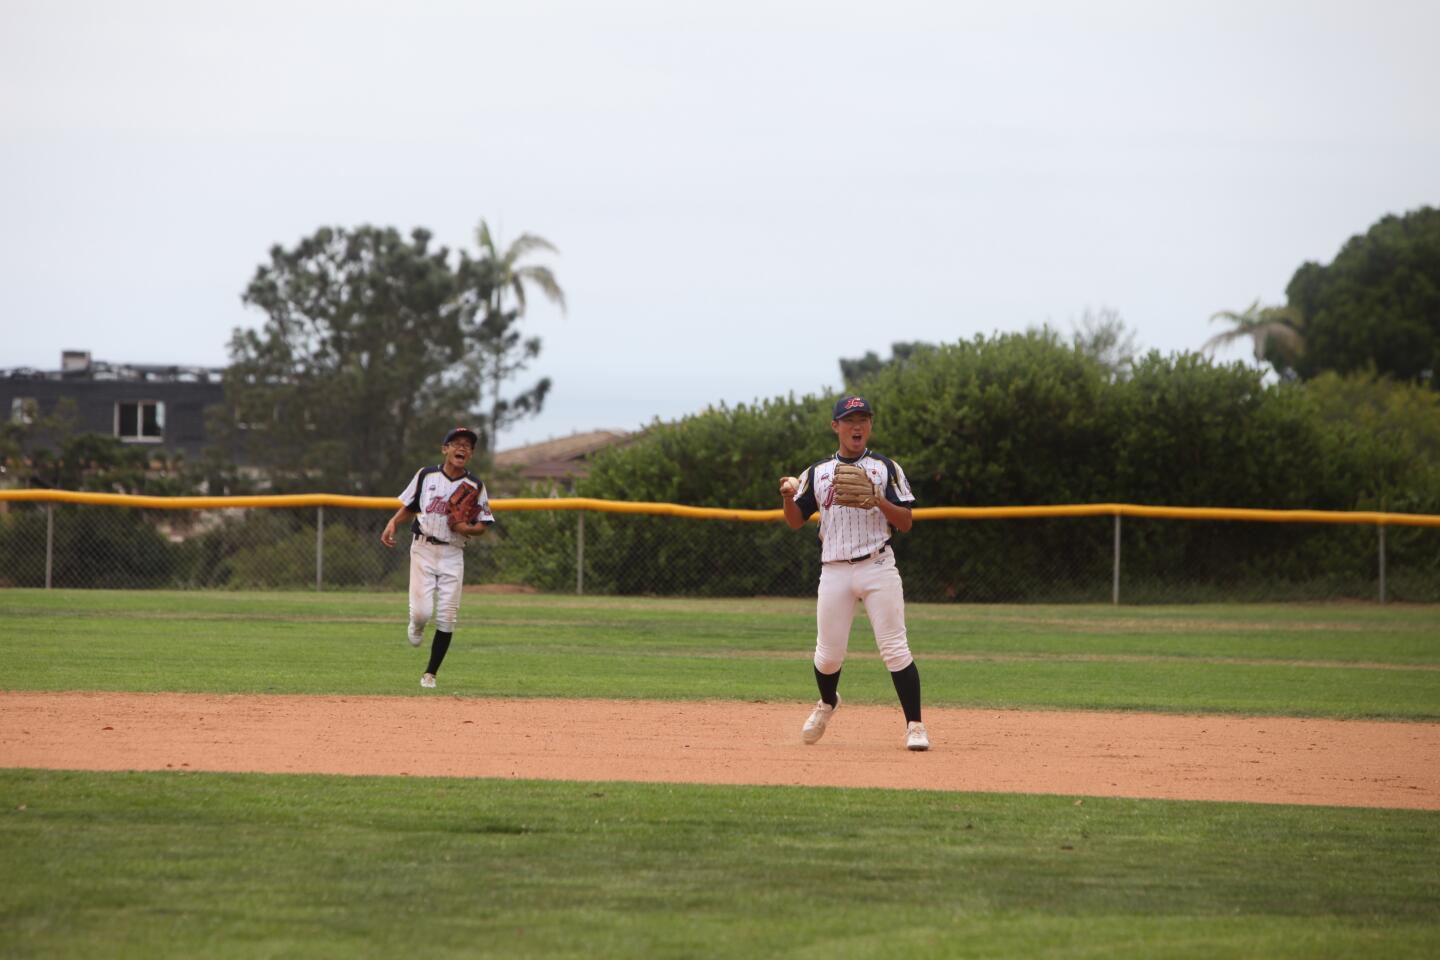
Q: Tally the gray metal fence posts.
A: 5